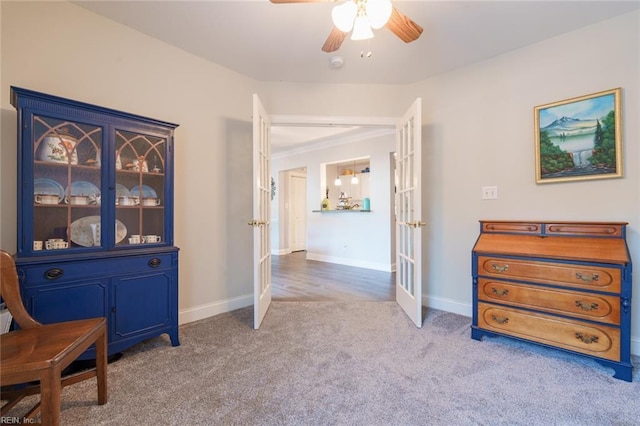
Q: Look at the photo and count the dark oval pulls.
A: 2